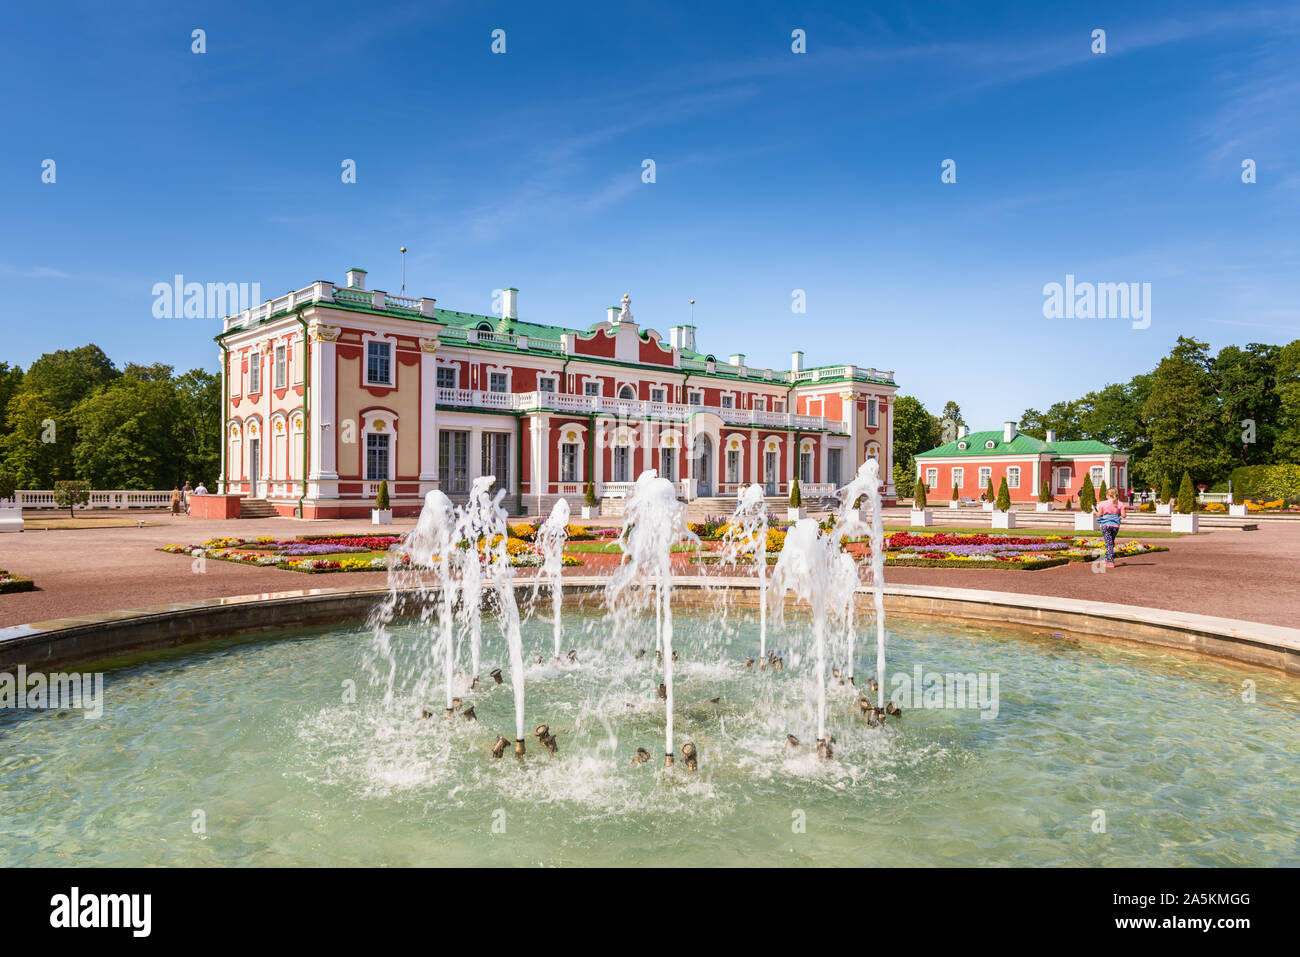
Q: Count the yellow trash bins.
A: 0